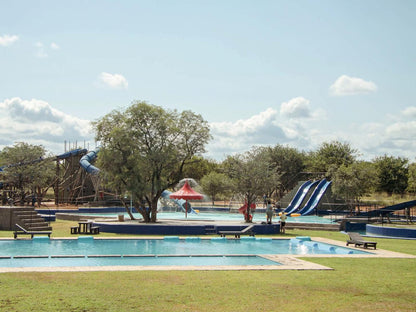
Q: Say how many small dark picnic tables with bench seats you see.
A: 1